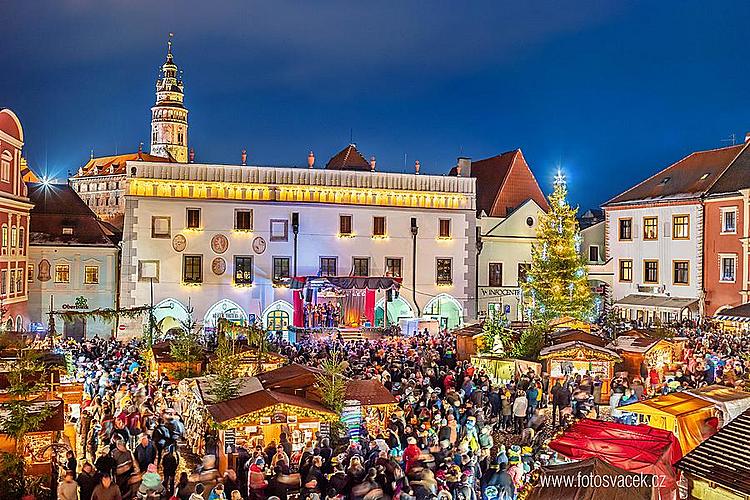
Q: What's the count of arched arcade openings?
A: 5